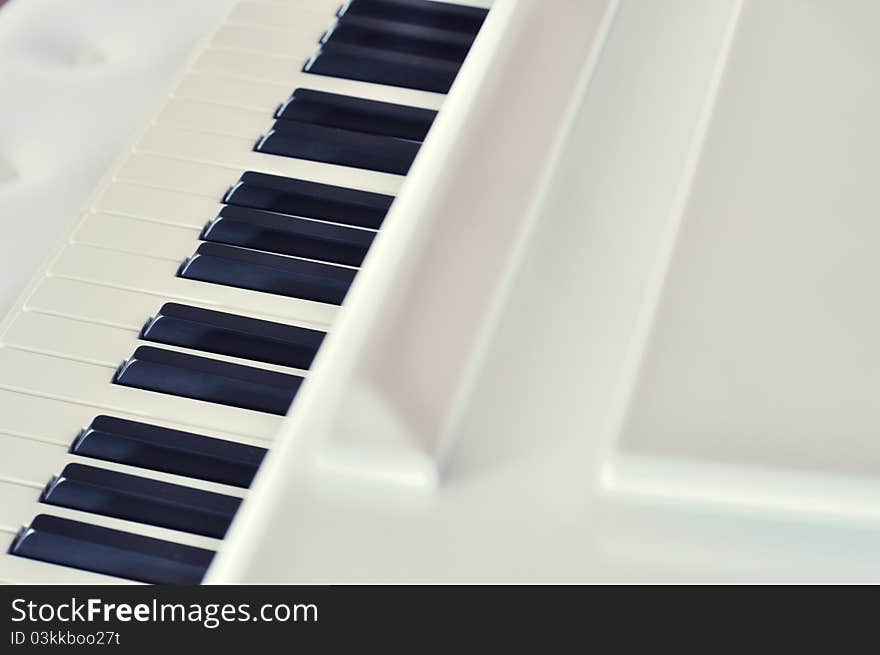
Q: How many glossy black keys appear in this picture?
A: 13